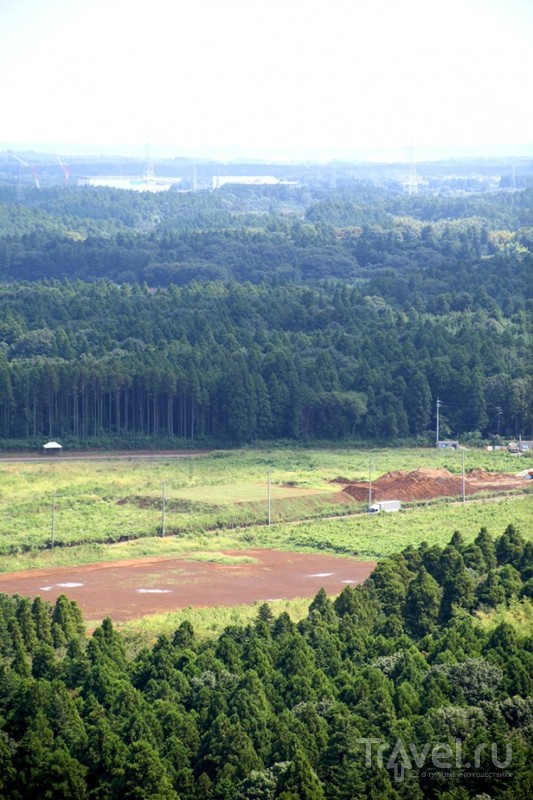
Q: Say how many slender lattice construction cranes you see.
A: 2